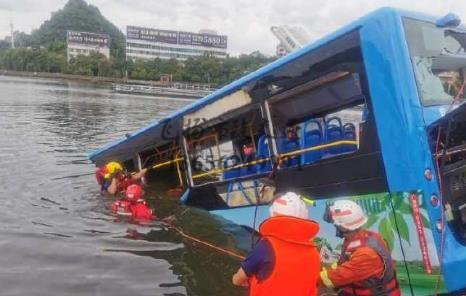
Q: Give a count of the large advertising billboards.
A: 2